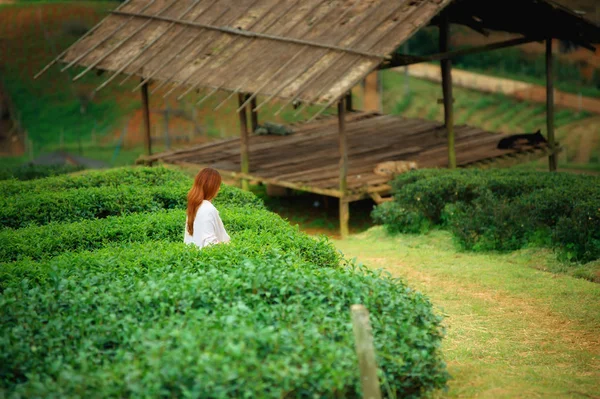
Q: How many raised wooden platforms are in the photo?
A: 1